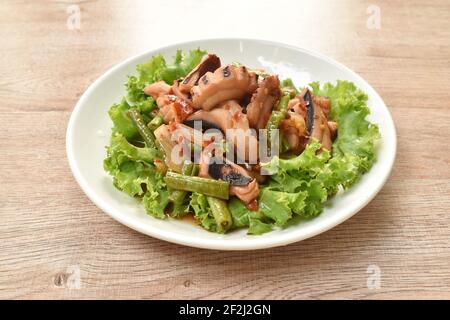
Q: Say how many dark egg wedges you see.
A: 0